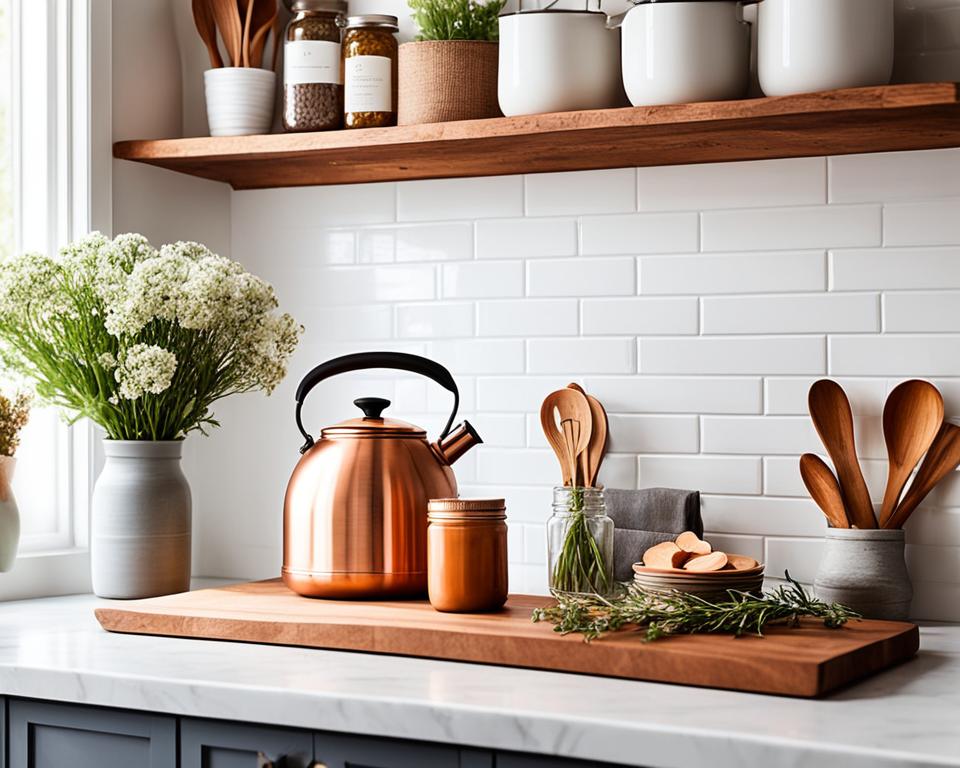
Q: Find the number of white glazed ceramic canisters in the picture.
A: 3